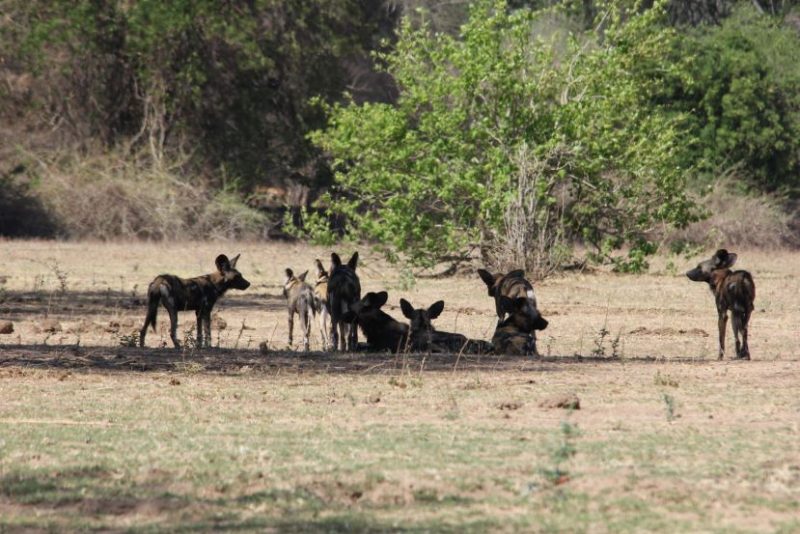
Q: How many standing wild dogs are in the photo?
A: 6